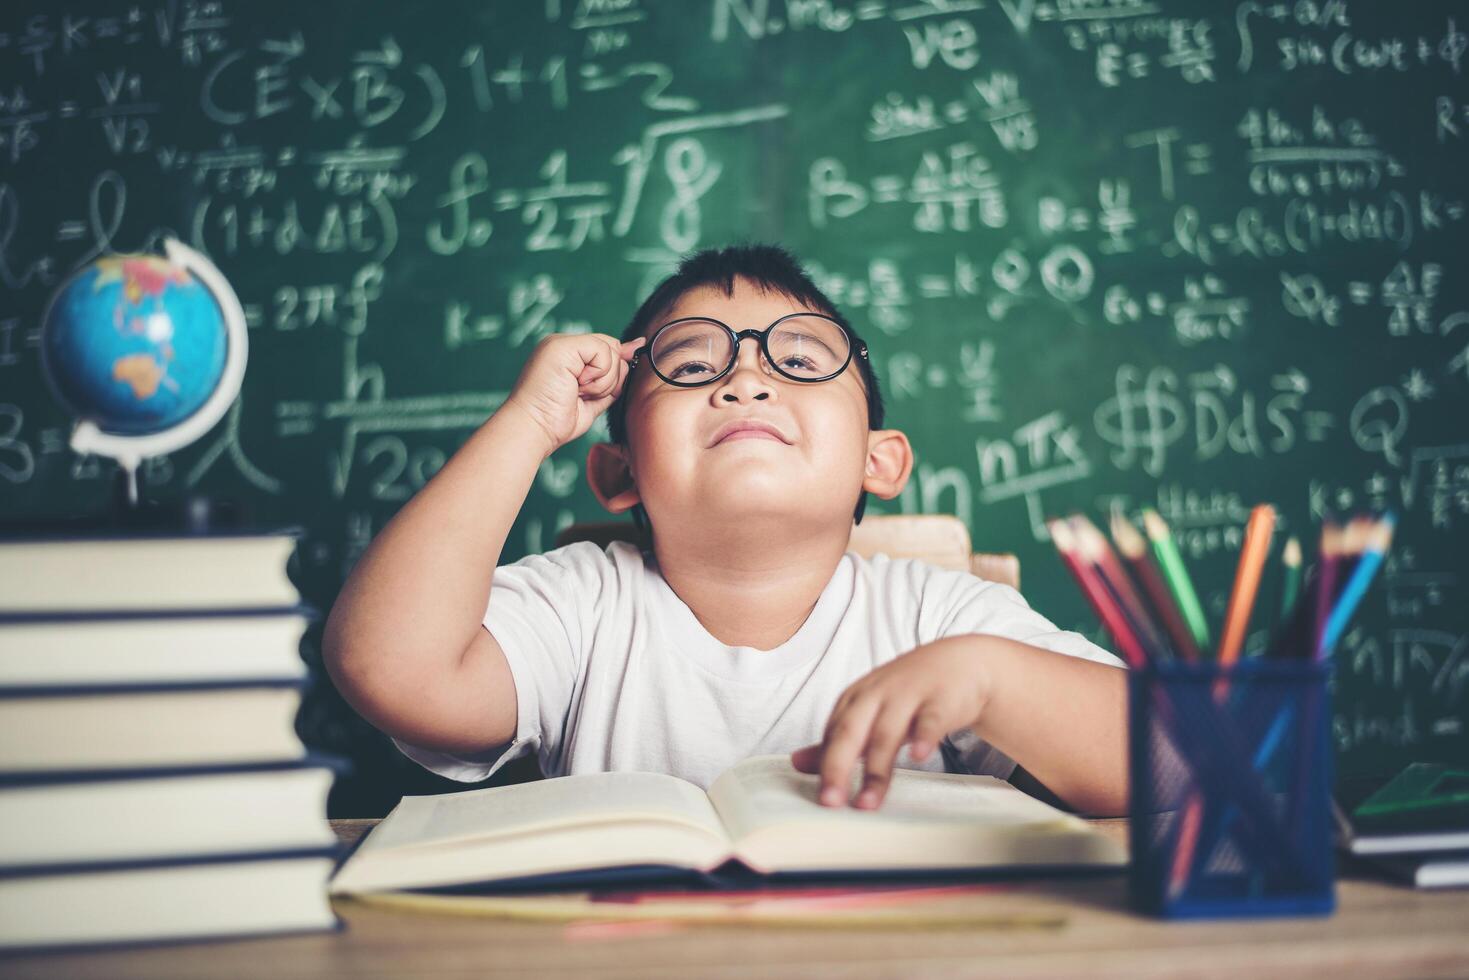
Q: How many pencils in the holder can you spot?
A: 9